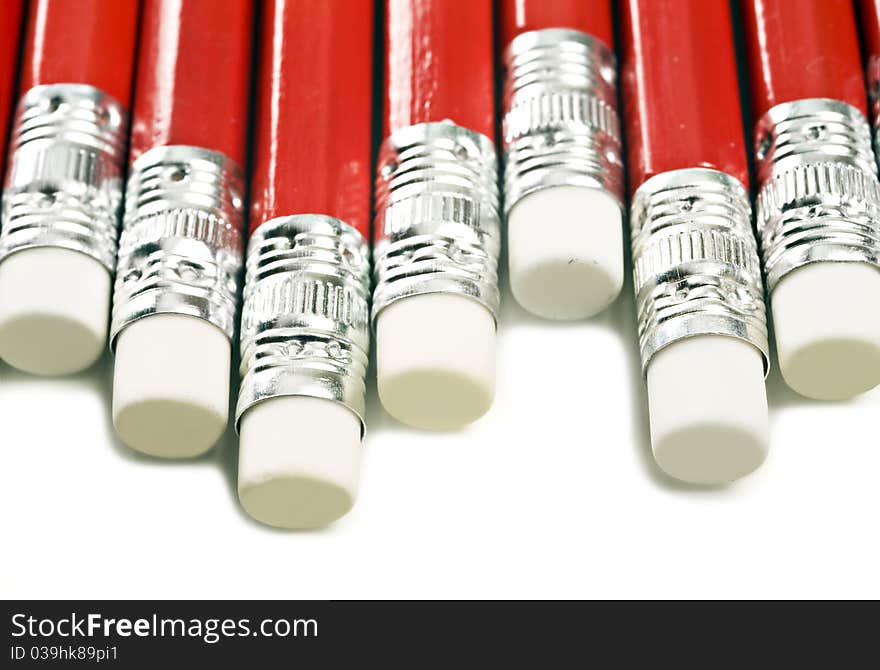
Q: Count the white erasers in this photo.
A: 7